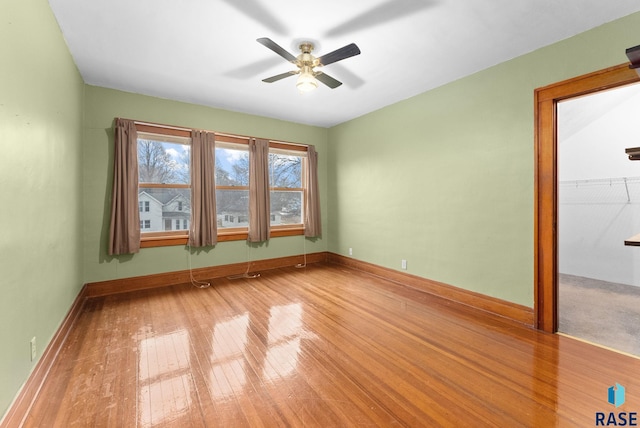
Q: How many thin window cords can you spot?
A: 3